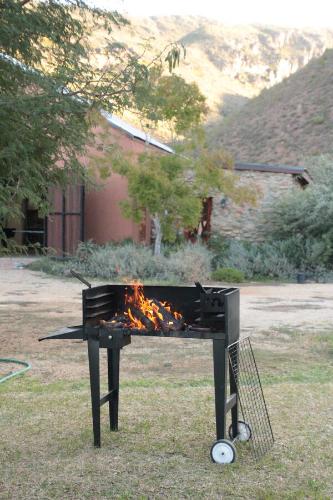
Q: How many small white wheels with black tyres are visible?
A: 2